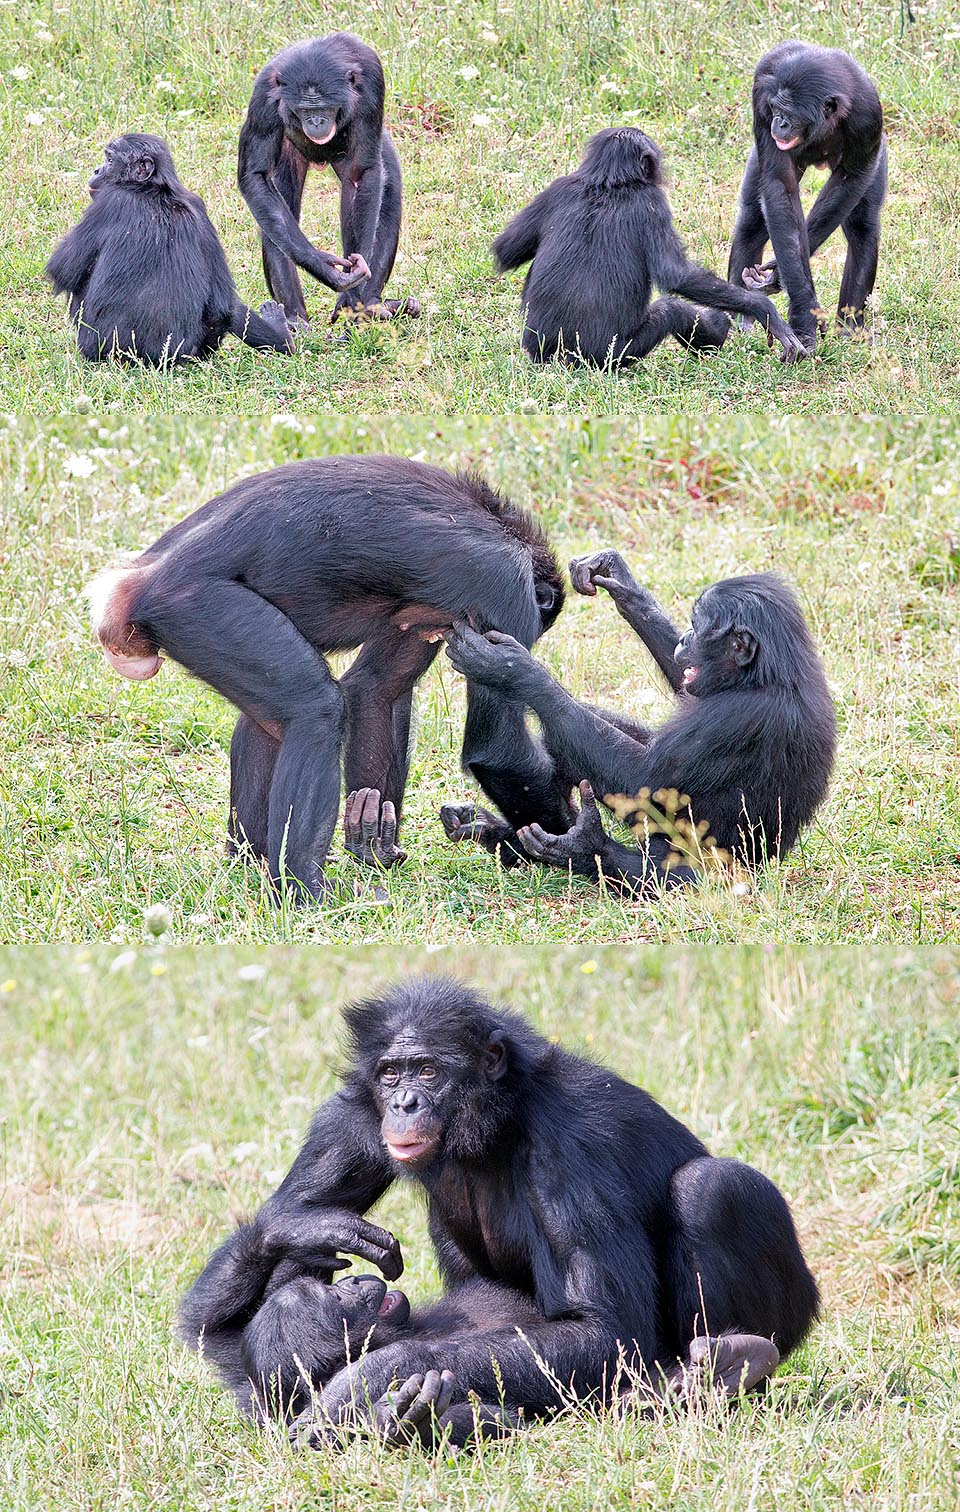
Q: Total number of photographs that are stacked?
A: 3